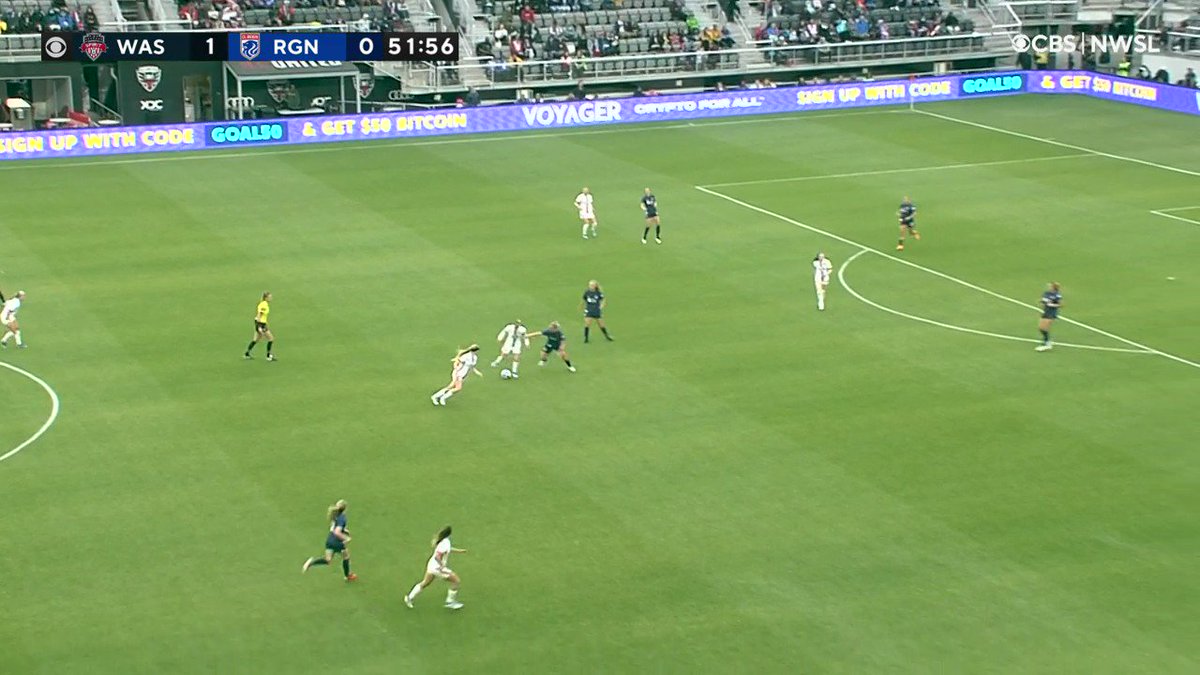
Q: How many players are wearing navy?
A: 6